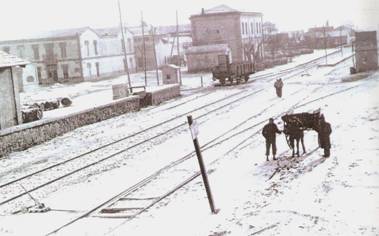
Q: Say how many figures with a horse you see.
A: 2